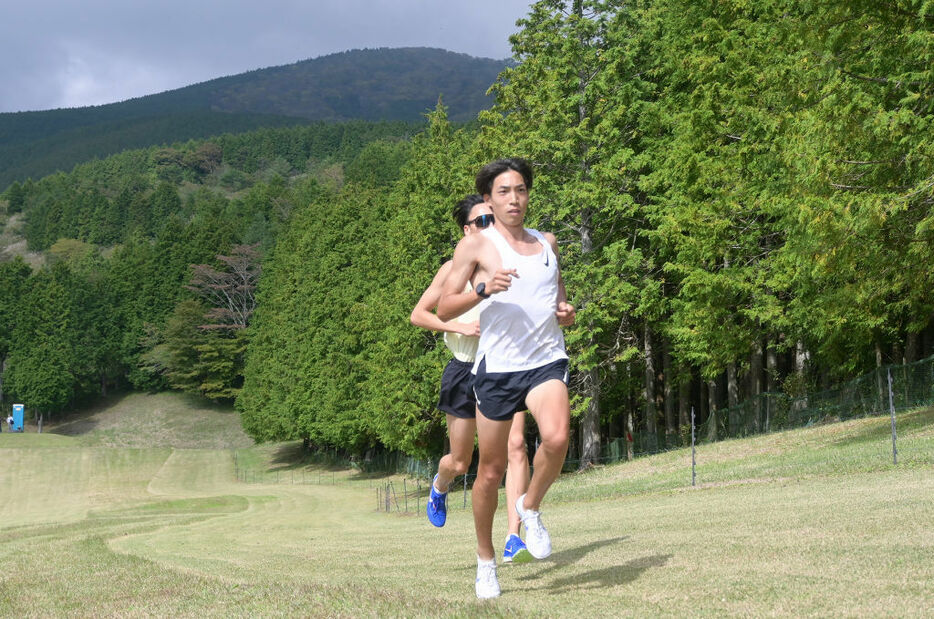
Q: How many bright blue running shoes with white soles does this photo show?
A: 2